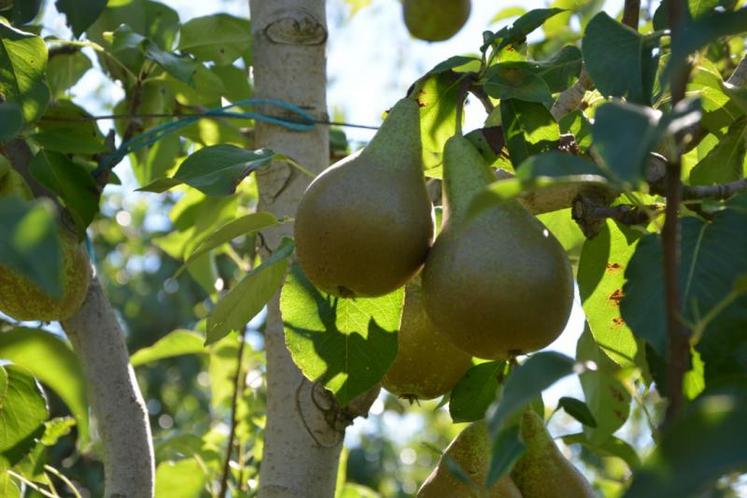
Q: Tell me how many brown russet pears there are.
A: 7